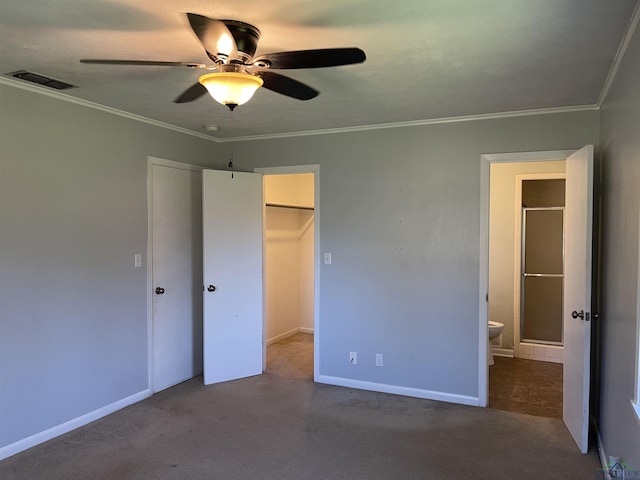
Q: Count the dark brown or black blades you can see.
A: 5